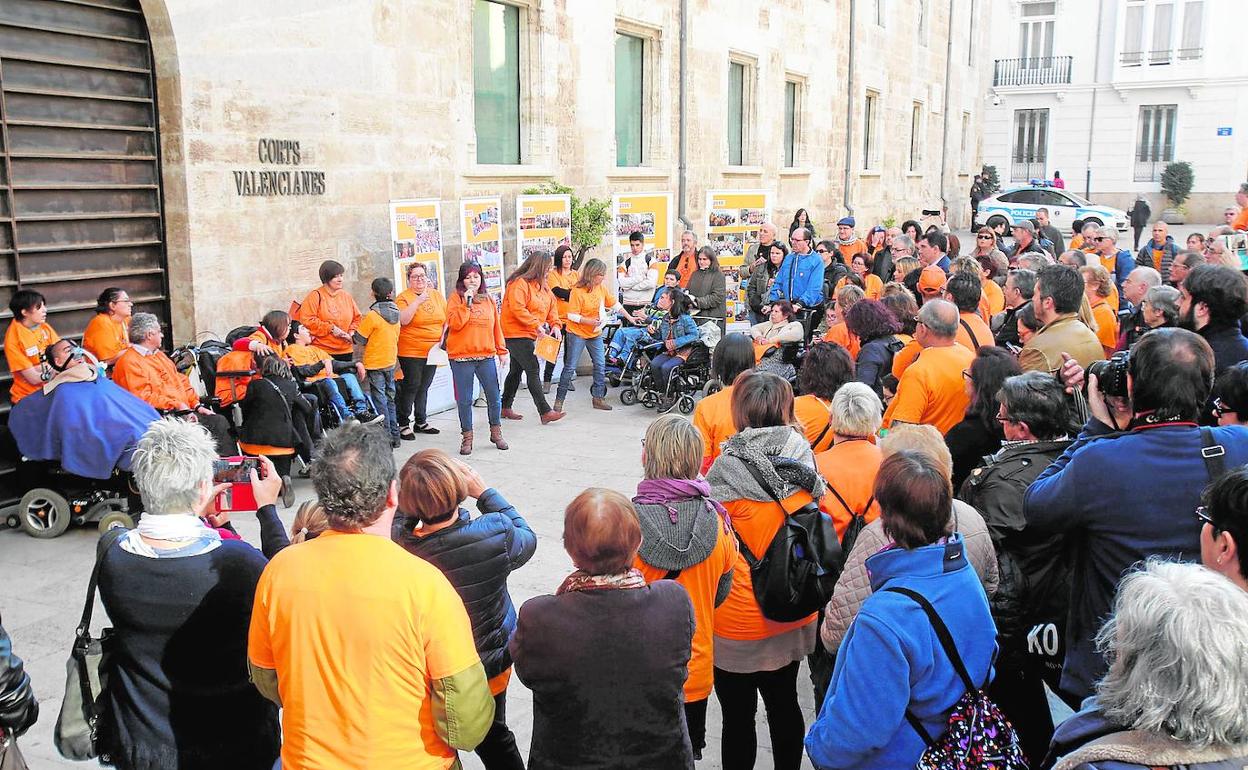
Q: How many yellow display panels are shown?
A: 5